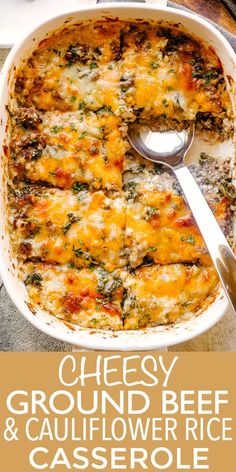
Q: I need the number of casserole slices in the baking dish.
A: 7